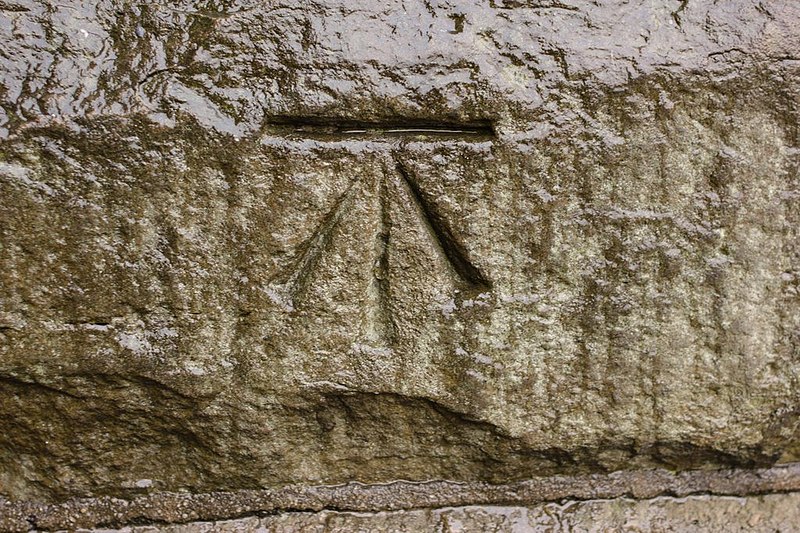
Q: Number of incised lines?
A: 4